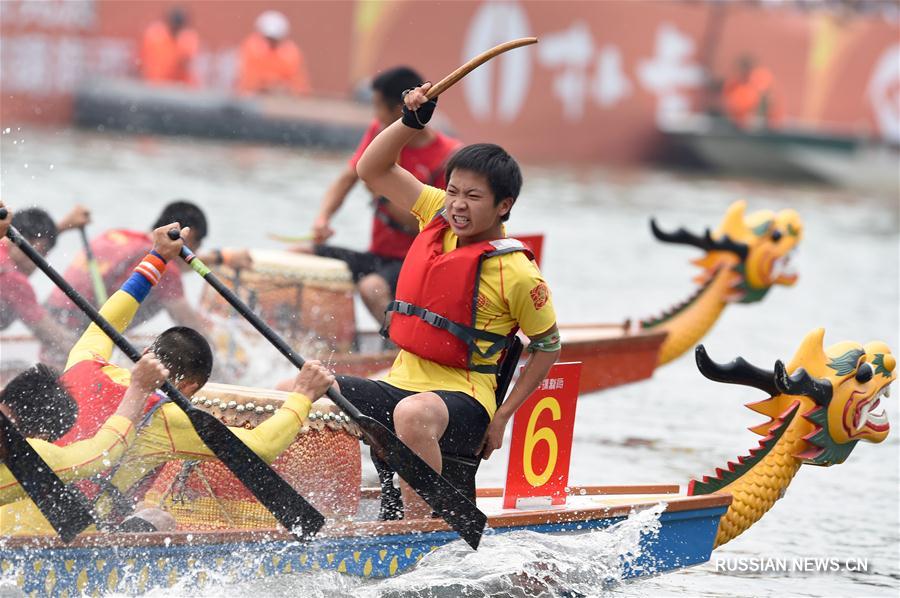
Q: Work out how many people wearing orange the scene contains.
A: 3